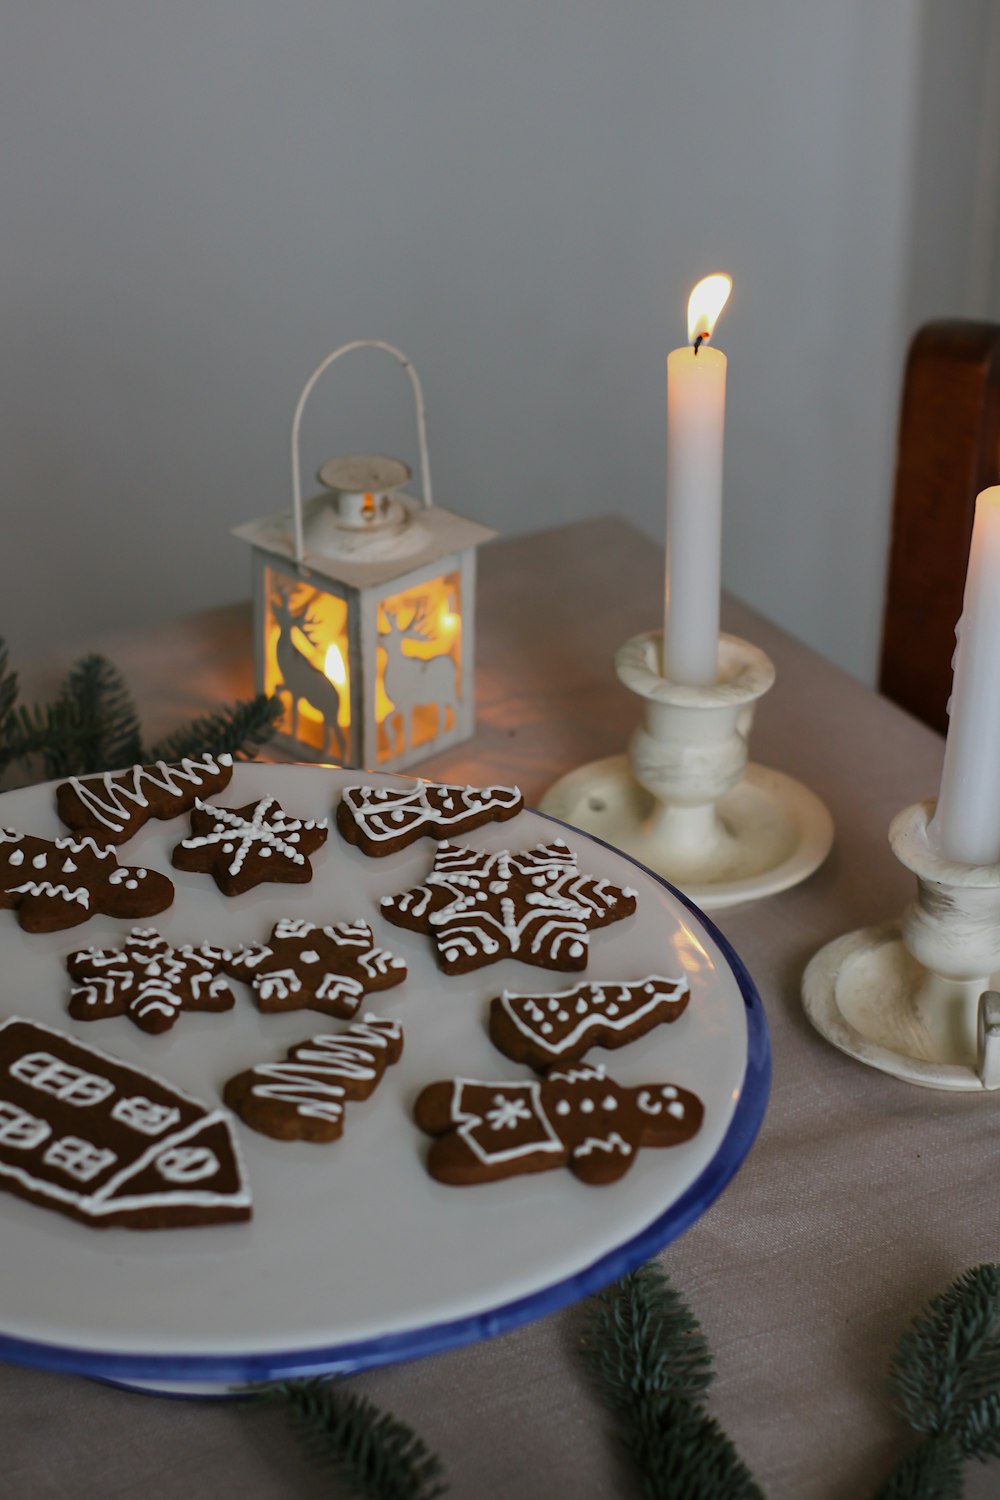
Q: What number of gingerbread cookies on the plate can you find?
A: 11